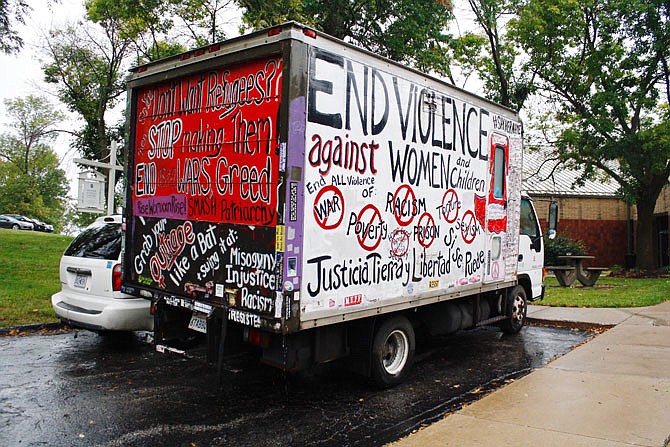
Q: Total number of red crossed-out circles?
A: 7